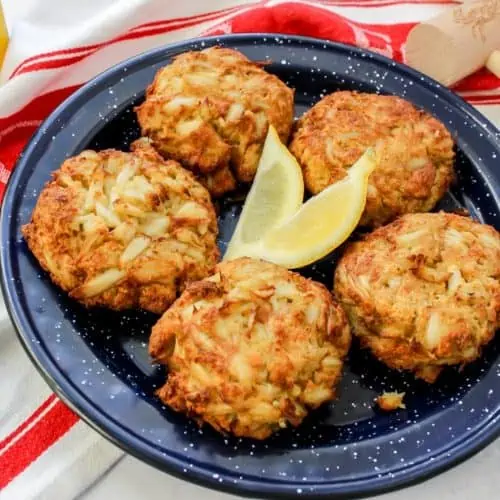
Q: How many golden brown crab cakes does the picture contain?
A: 5